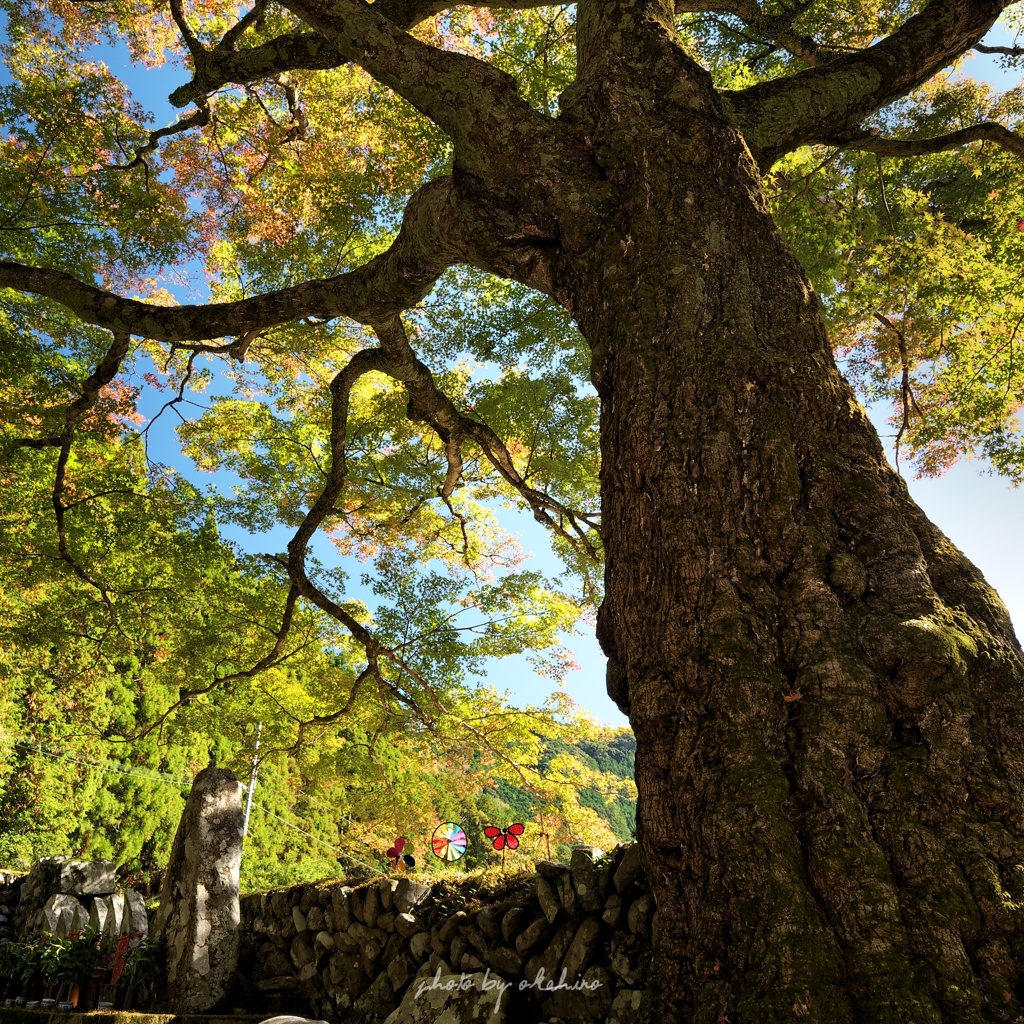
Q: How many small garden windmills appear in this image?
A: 3